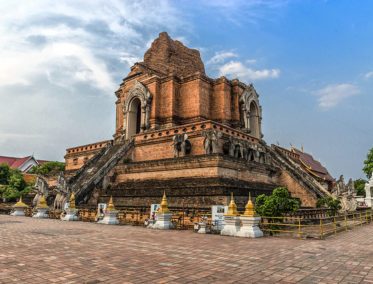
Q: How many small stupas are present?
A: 7